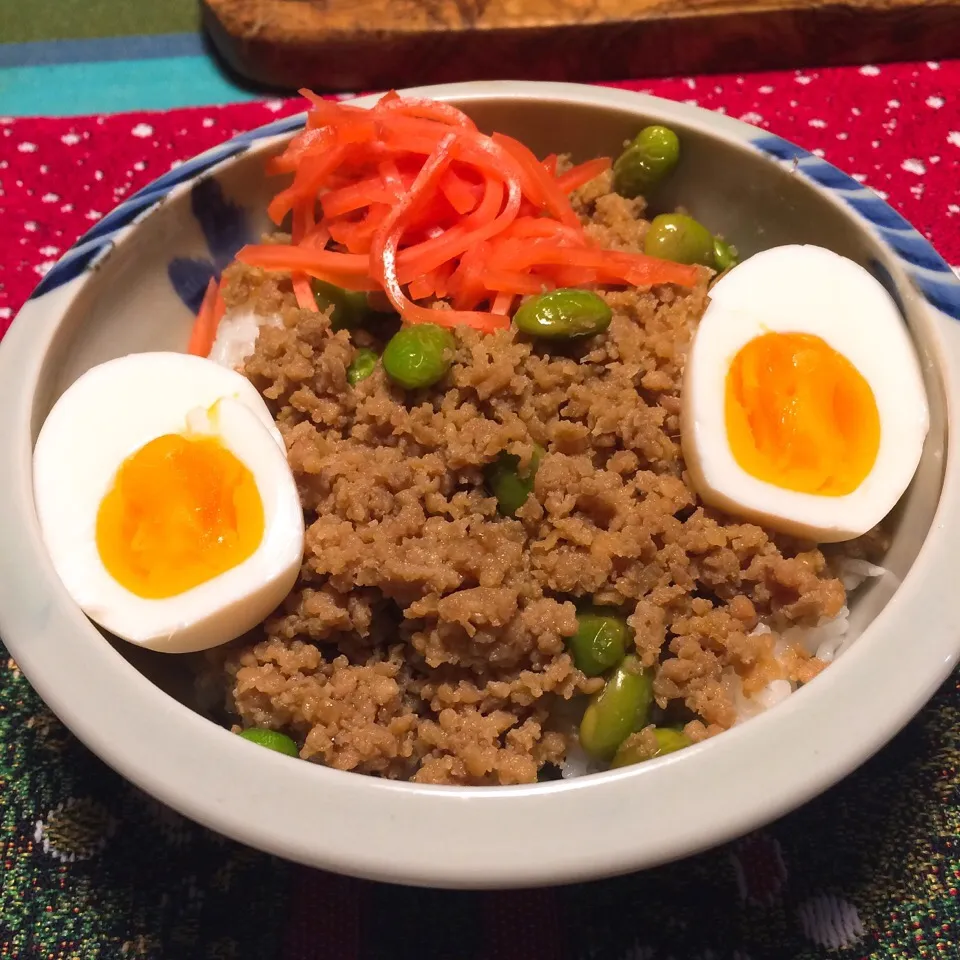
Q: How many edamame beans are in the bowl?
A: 12